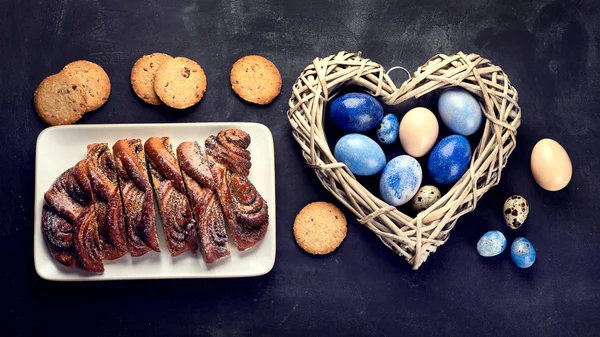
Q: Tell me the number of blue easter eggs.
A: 8